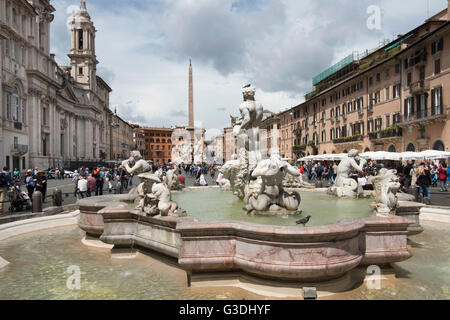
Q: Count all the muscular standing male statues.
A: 1